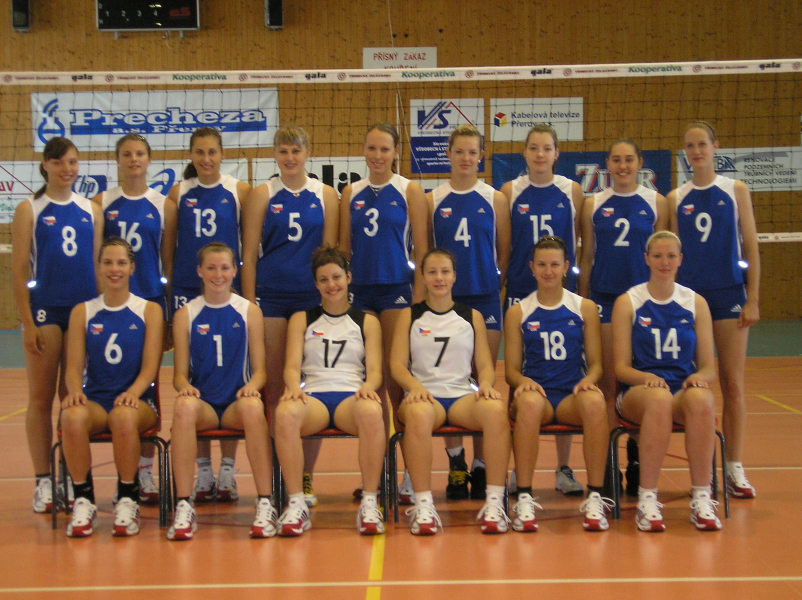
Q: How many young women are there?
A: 15